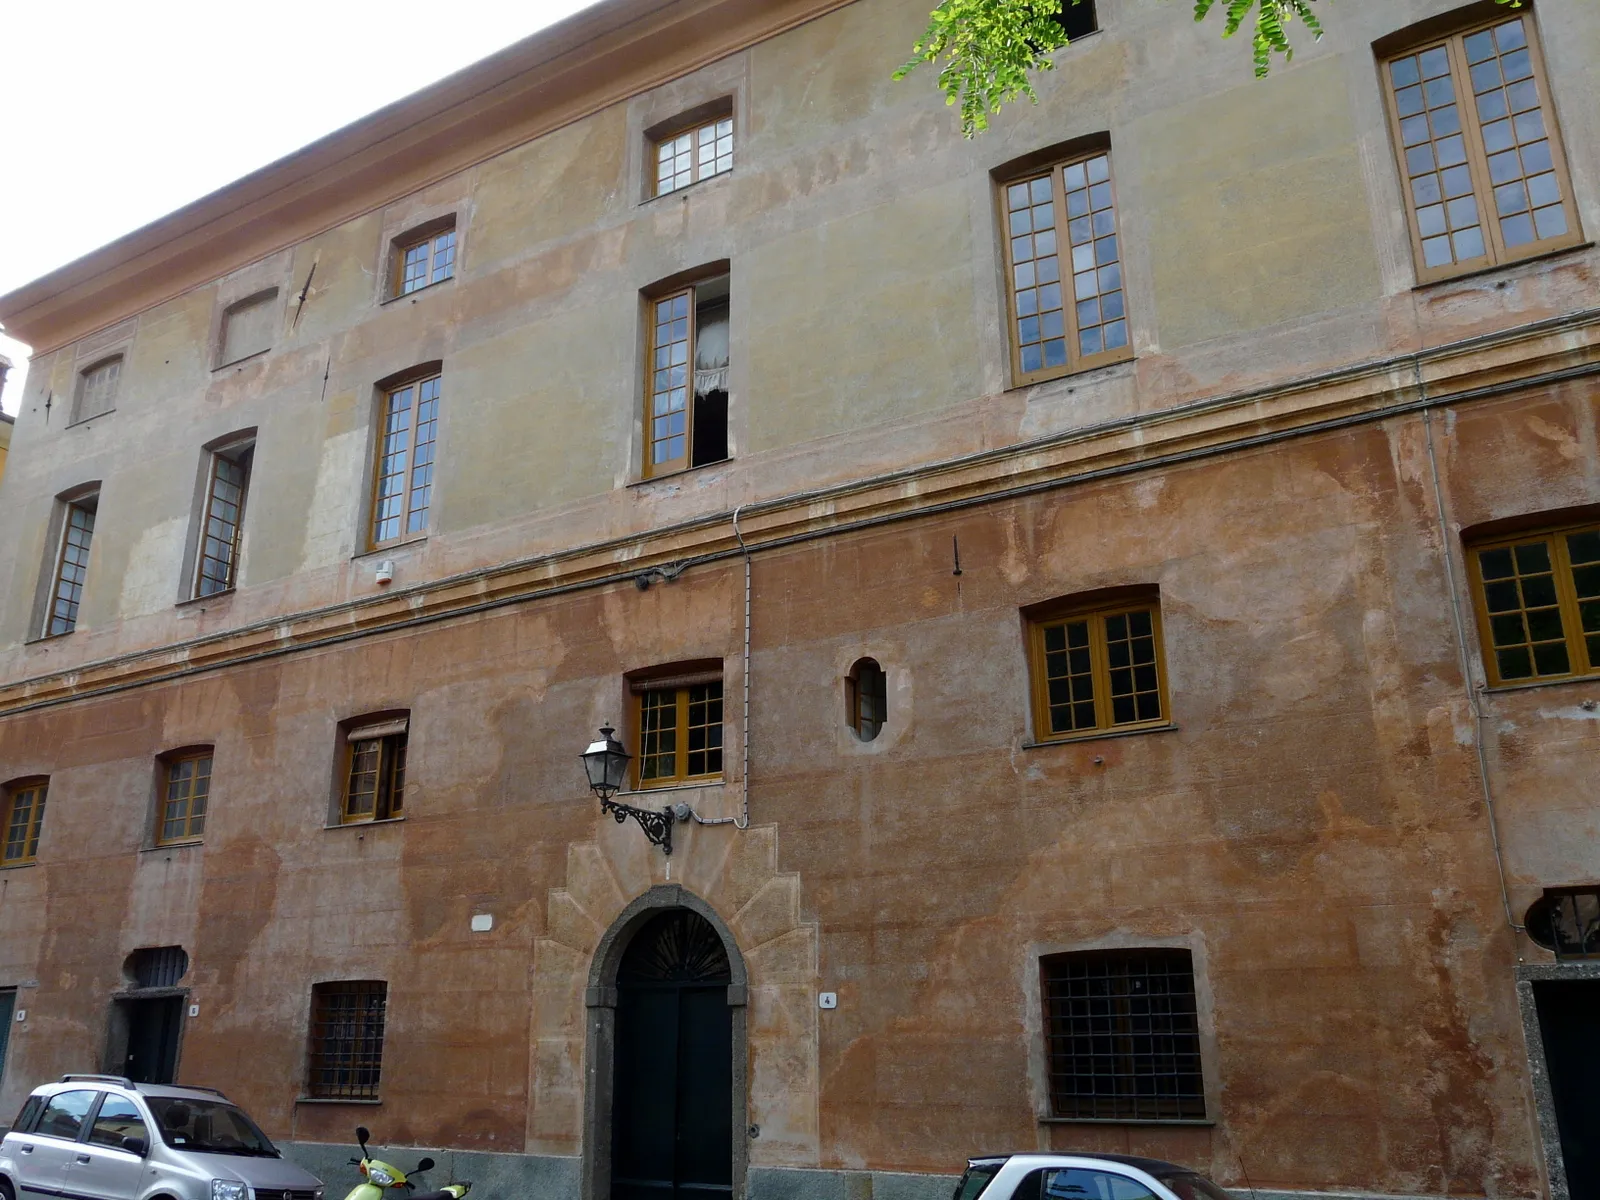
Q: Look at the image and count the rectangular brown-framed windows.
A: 14